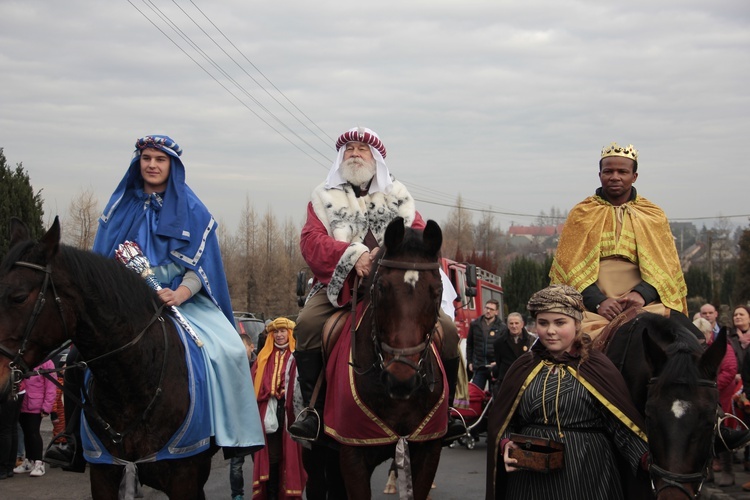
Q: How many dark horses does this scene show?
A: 3